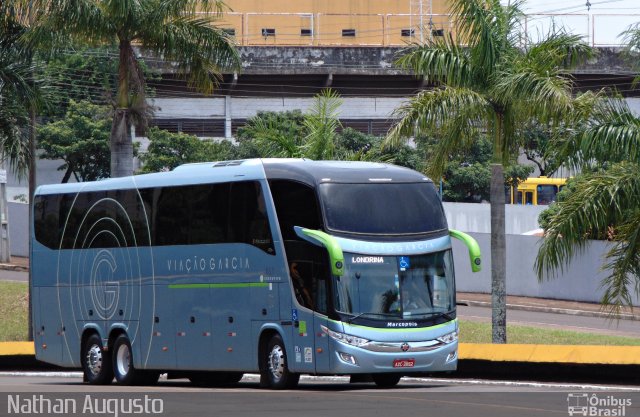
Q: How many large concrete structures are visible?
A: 1